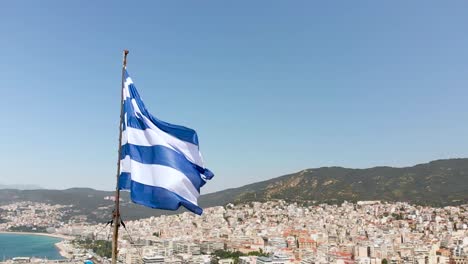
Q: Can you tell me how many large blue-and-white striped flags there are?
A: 1